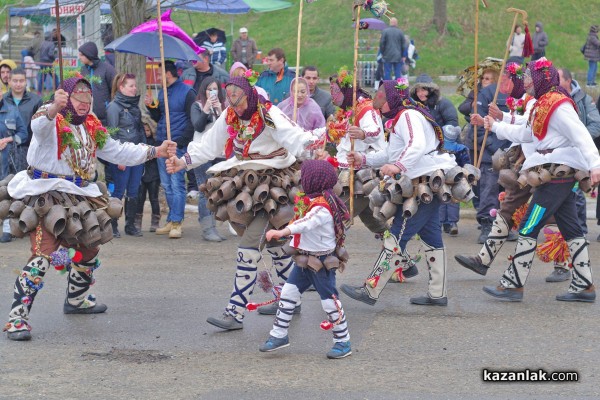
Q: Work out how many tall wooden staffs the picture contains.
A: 6